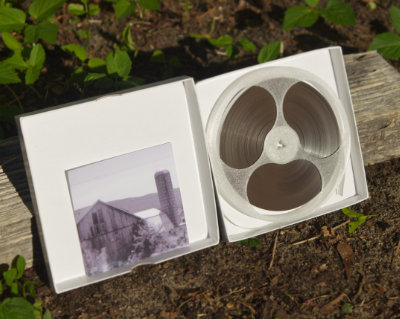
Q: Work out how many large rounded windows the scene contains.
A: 3